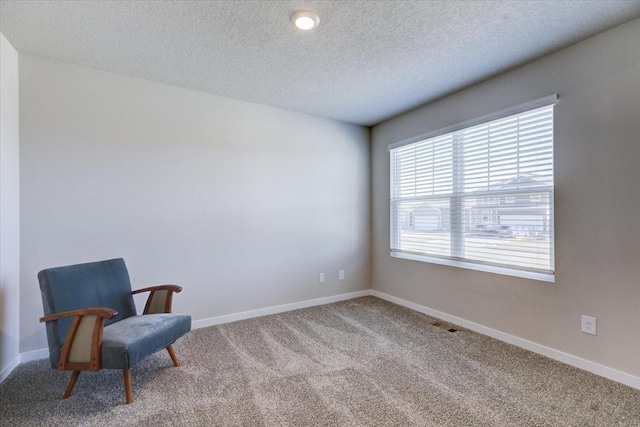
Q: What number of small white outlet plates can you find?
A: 3